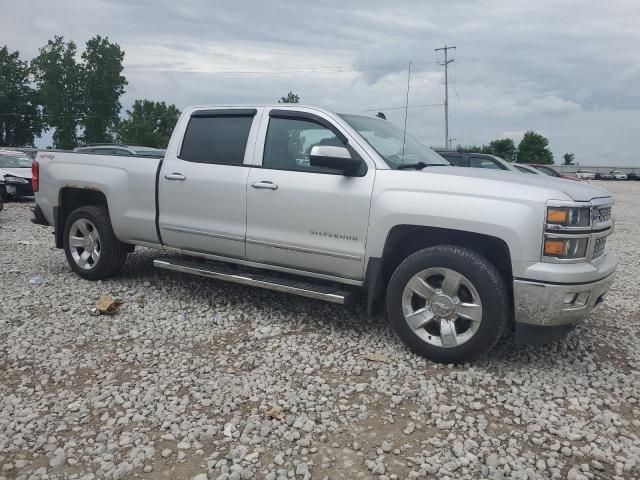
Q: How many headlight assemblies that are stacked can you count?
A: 2